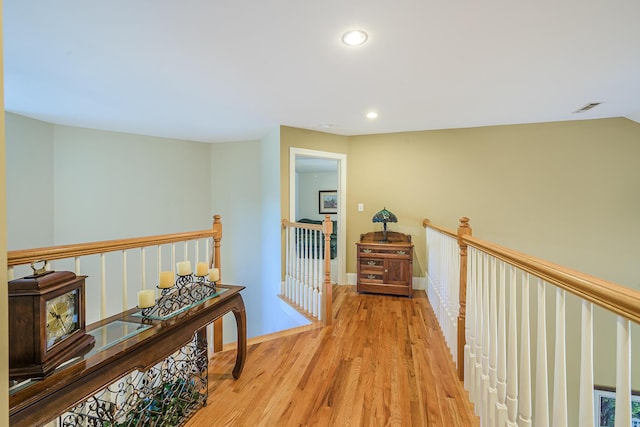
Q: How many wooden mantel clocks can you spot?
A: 1